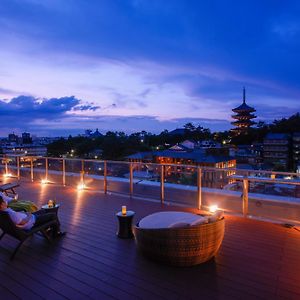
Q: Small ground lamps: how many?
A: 4